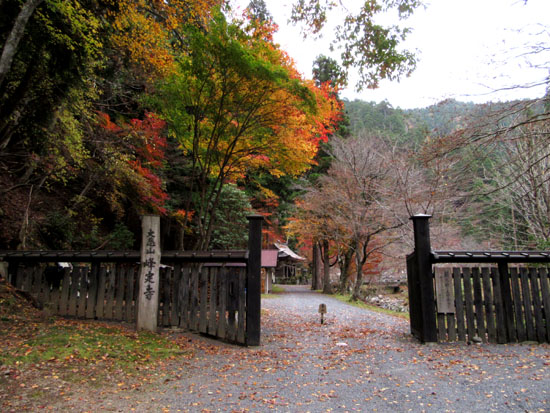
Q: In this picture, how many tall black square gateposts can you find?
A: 2